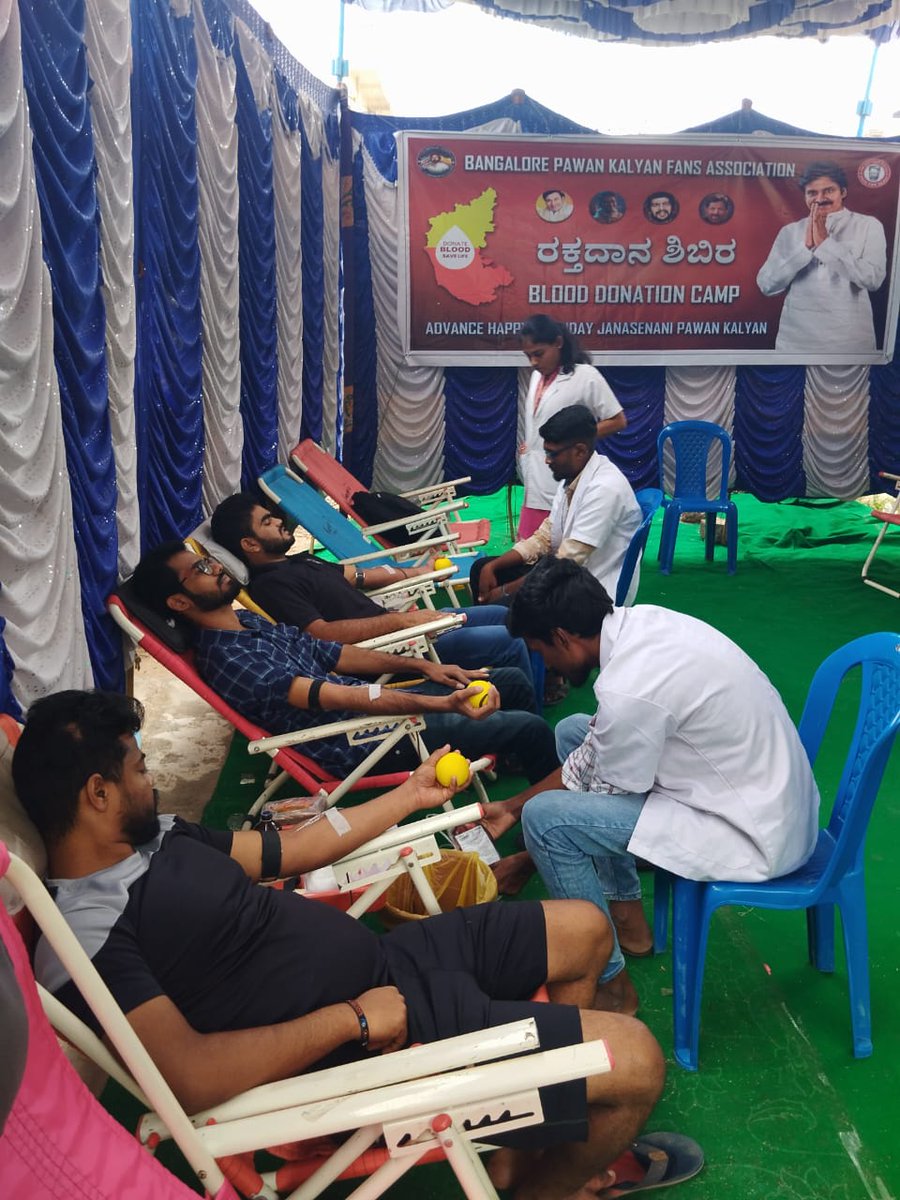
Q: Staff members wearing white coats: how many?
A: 3